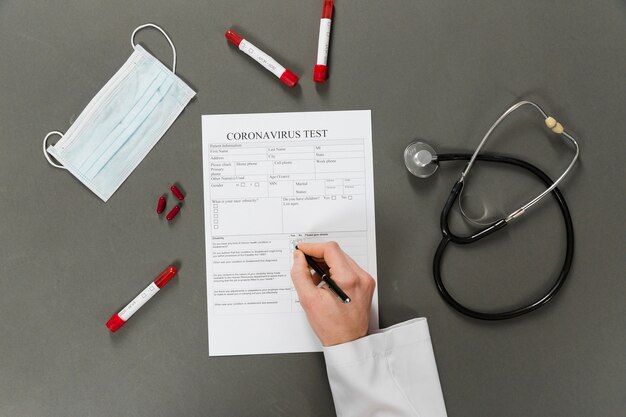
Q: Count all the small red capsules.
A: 3